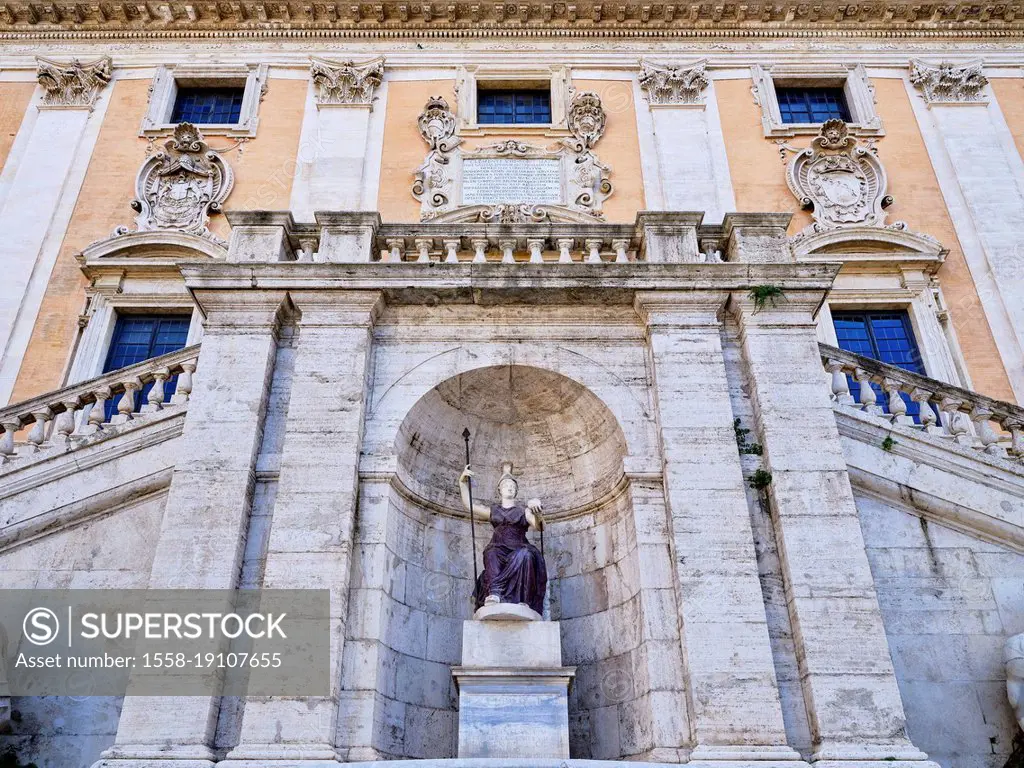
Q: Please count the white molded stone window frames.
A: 5